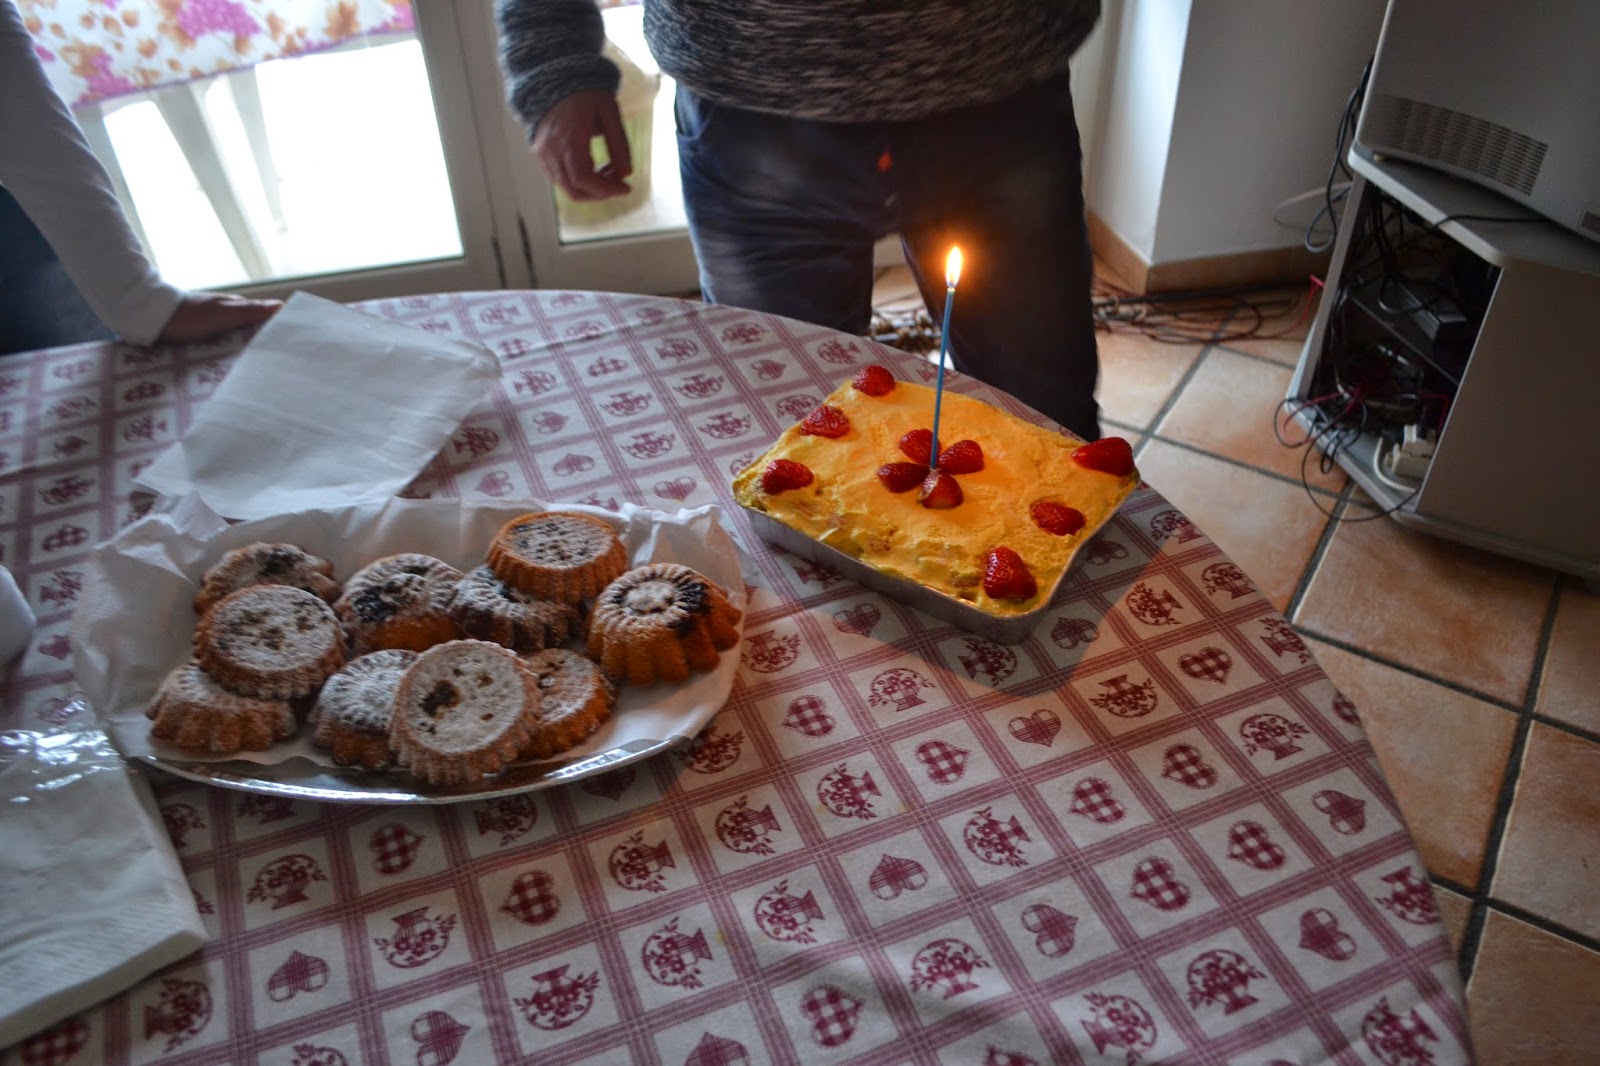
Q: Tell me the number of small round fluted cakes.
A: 10